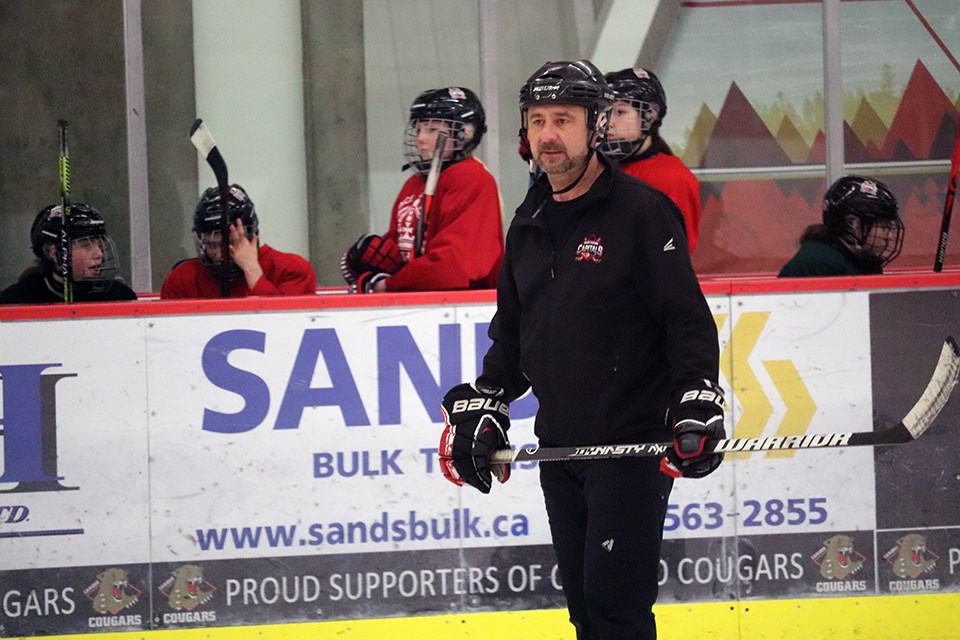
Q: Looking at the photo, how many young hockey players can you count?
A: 5